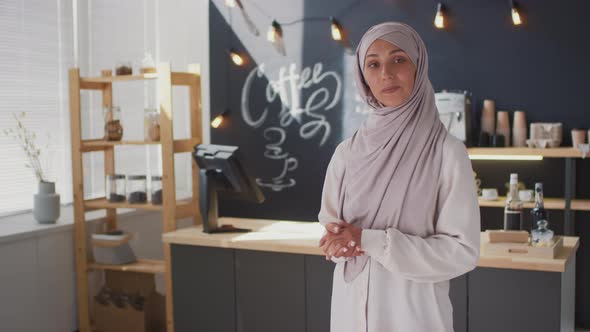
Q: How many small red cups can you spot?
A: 0